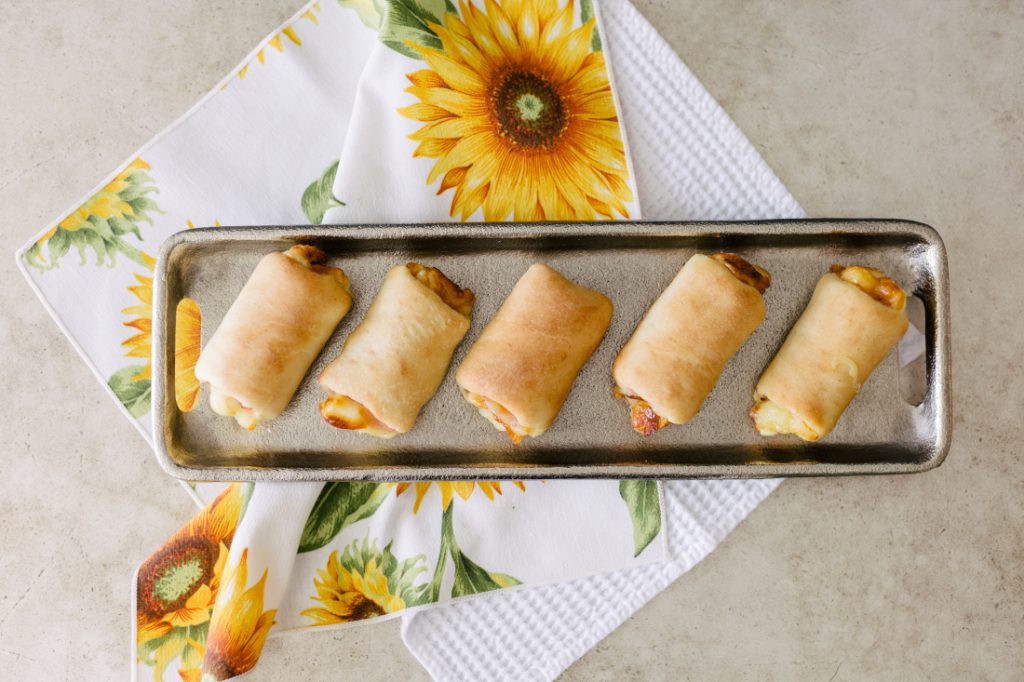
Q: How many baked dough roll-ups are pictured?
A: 5